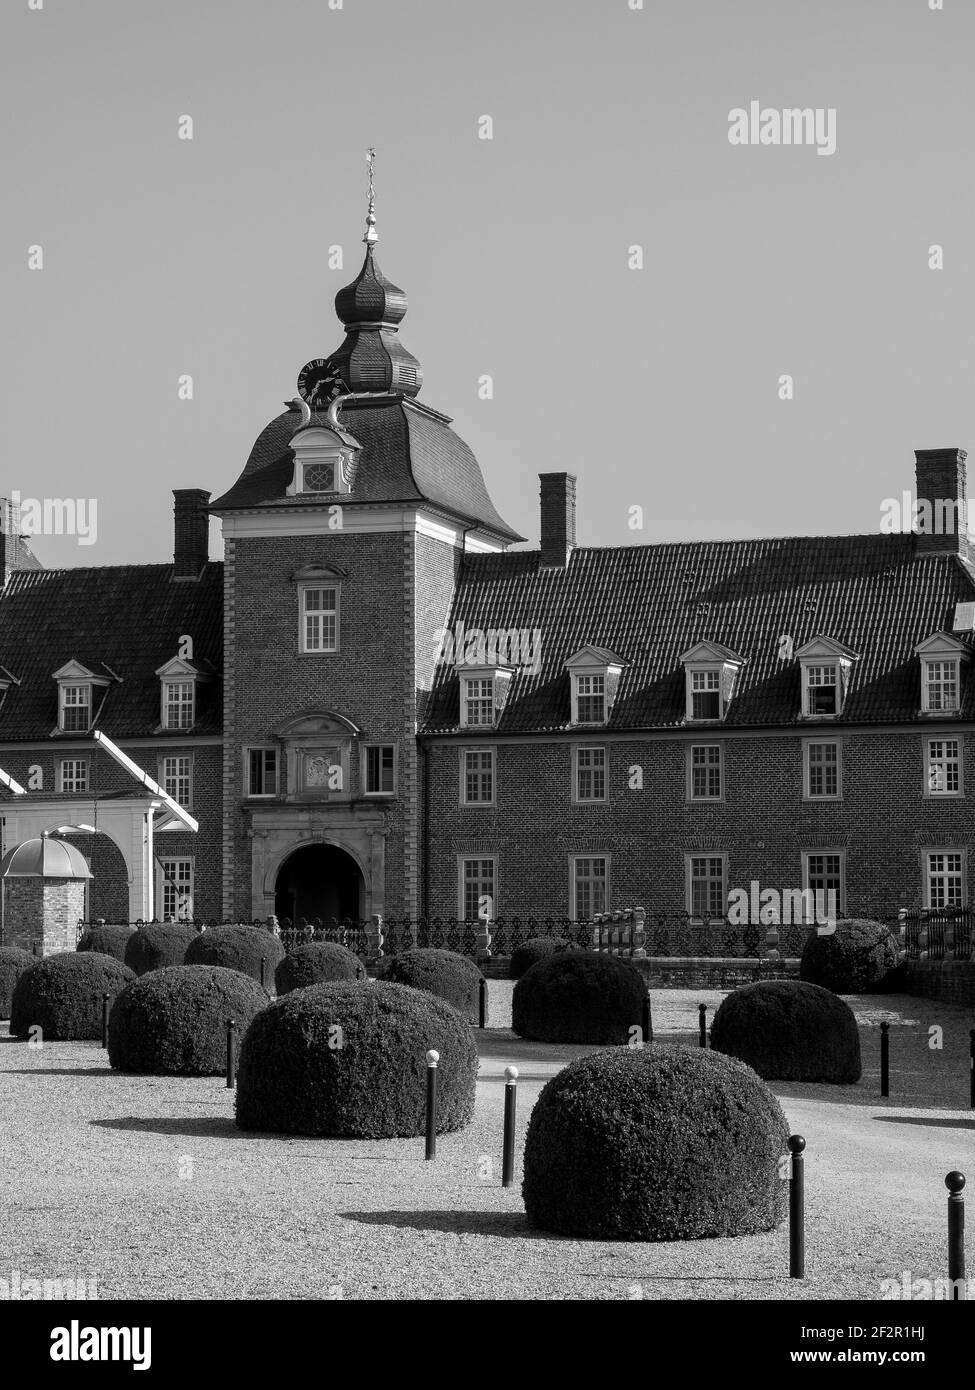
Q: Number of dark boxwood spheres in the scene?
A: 14